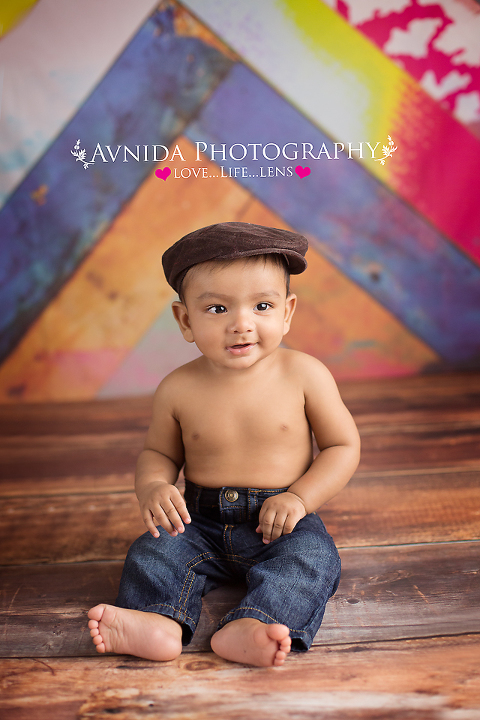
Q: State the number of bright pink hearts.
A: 2